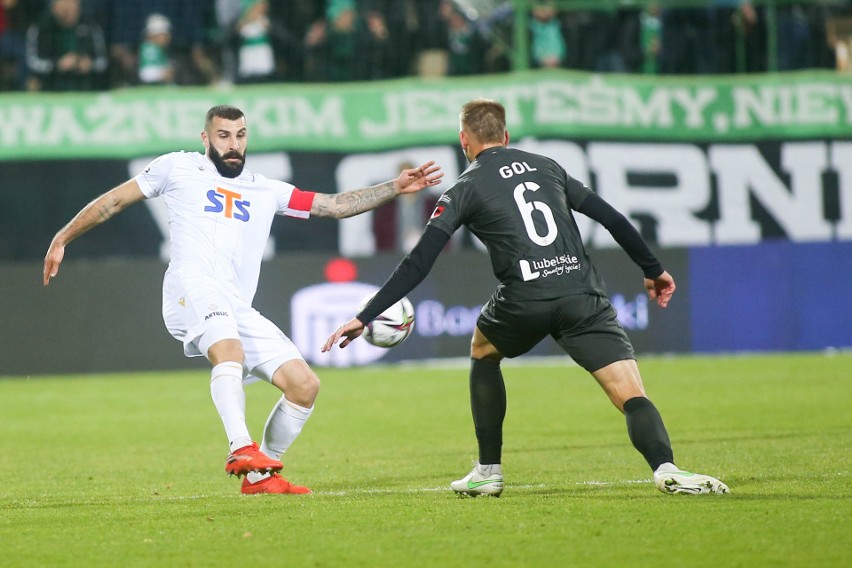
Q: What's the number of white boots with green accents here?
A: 2